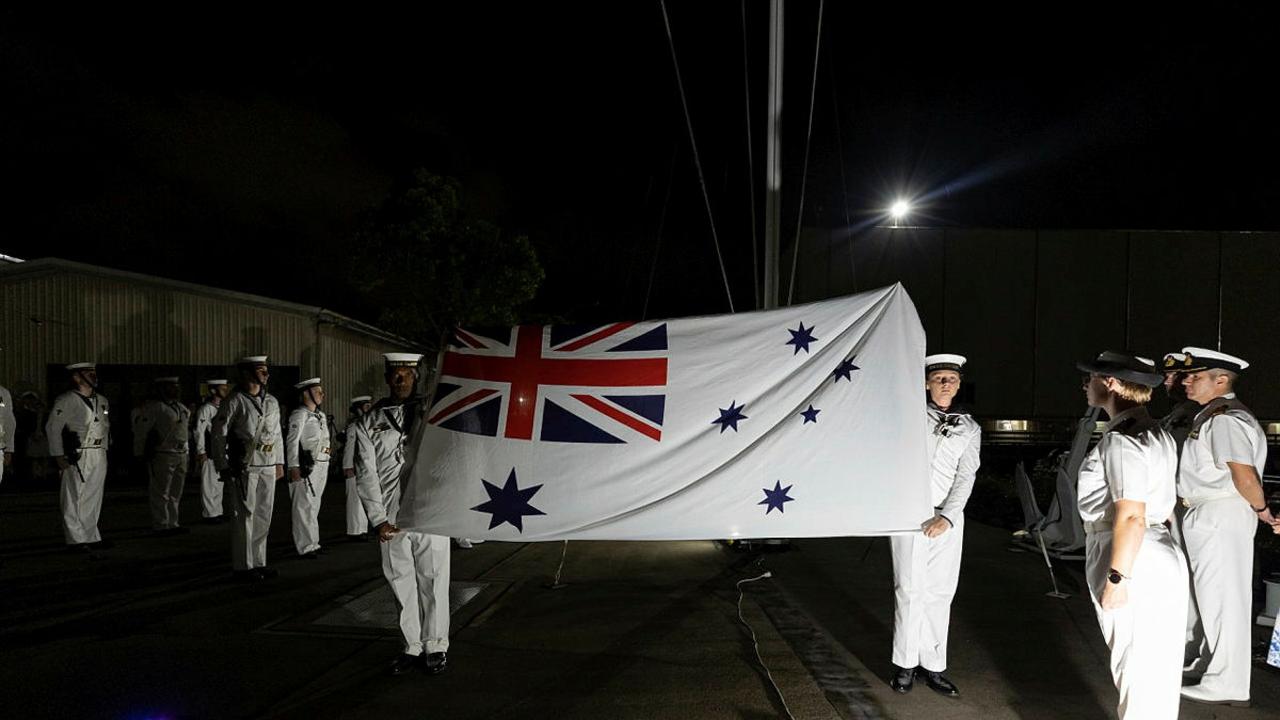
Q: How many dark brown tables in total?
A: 0